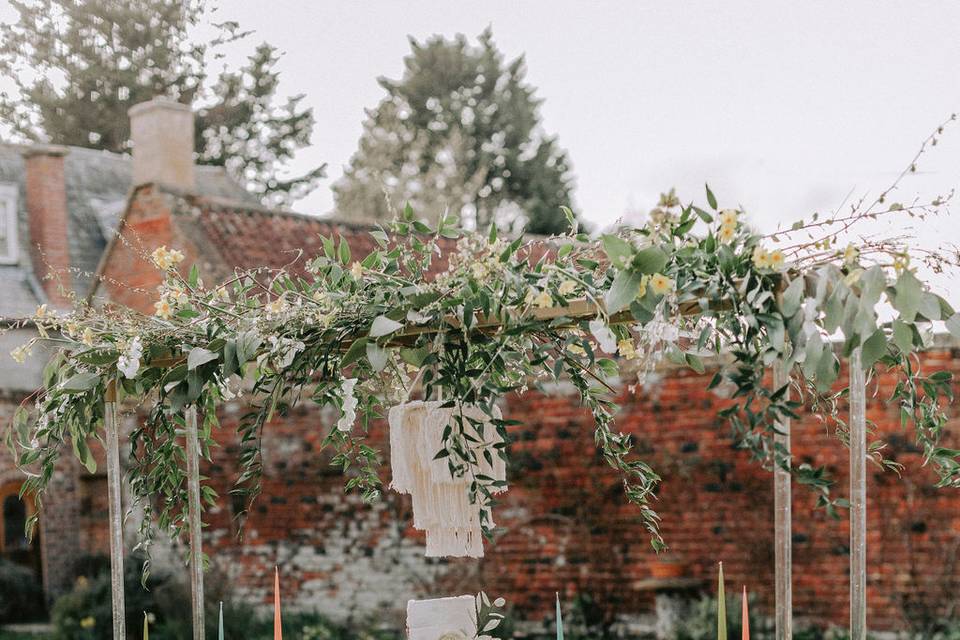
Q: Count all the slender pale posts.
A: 4